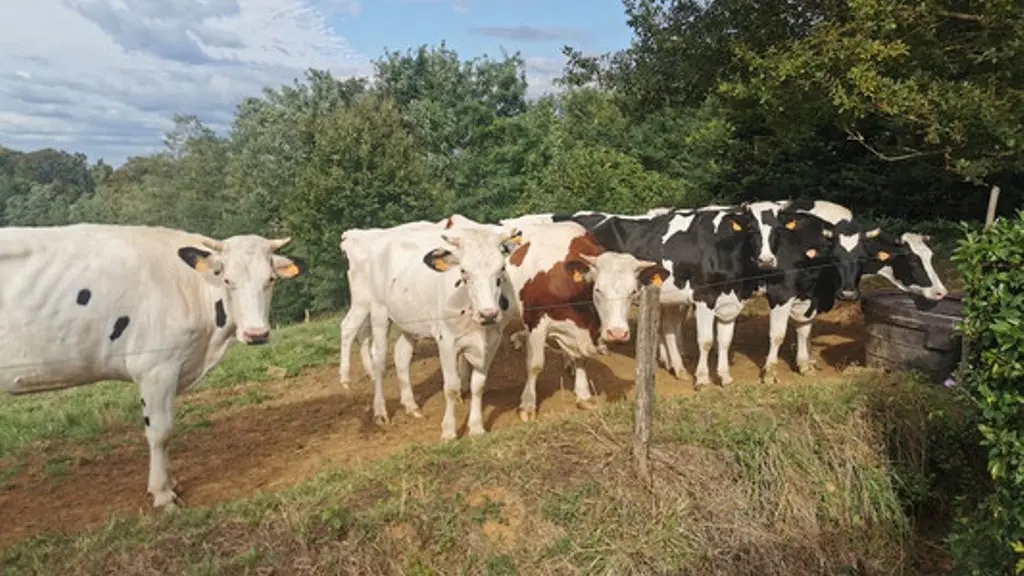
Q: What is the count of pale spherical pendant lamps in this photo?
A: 0